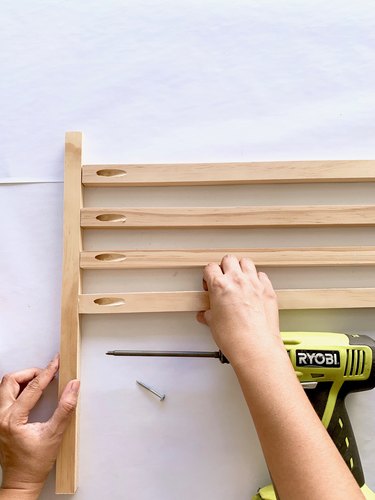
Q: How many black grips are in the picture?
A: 1